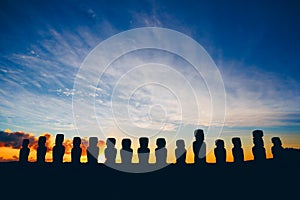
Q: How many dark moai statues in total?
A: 15